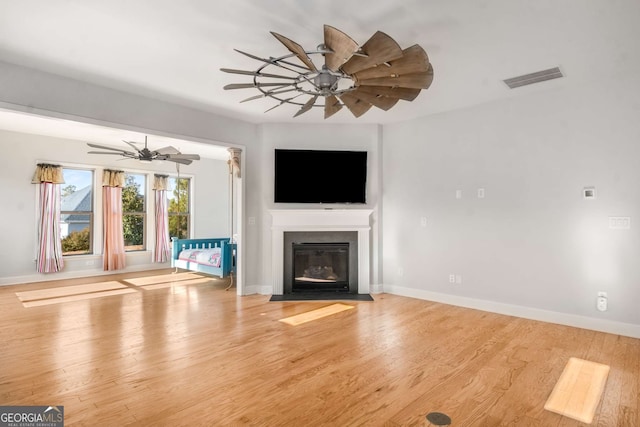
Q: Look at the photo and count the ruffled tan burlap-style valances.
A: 3